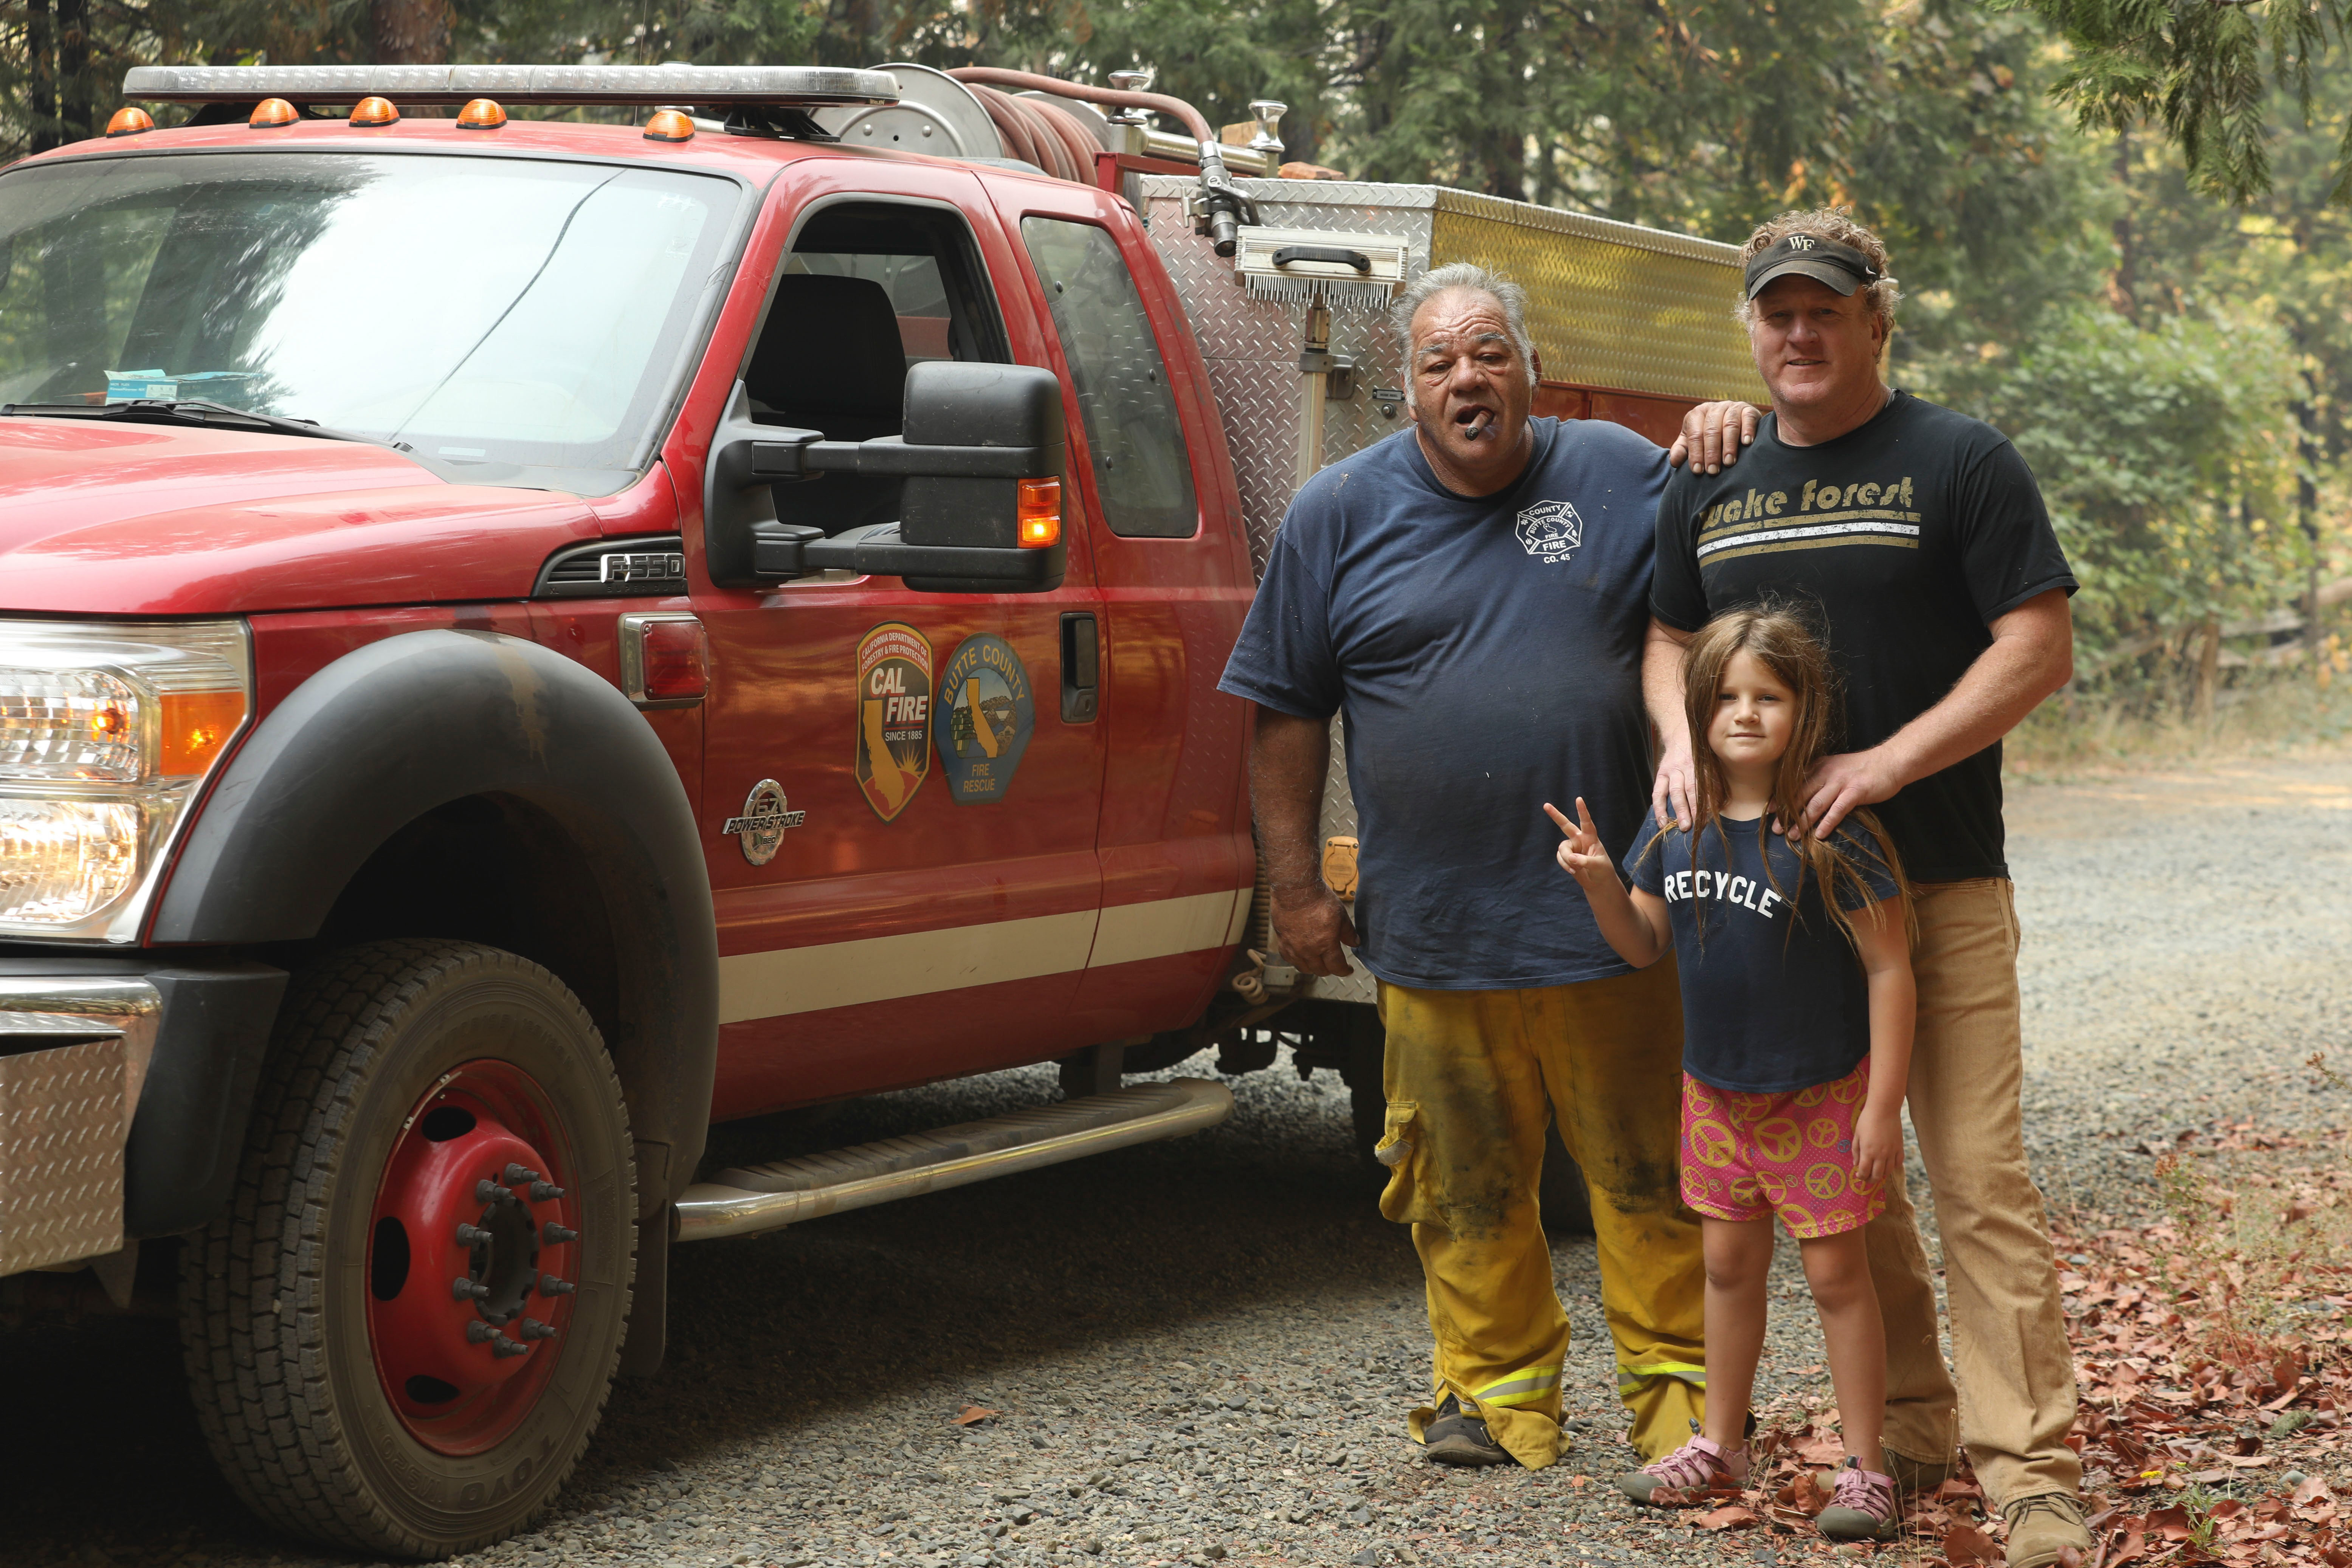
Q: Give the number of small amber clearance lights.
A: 5